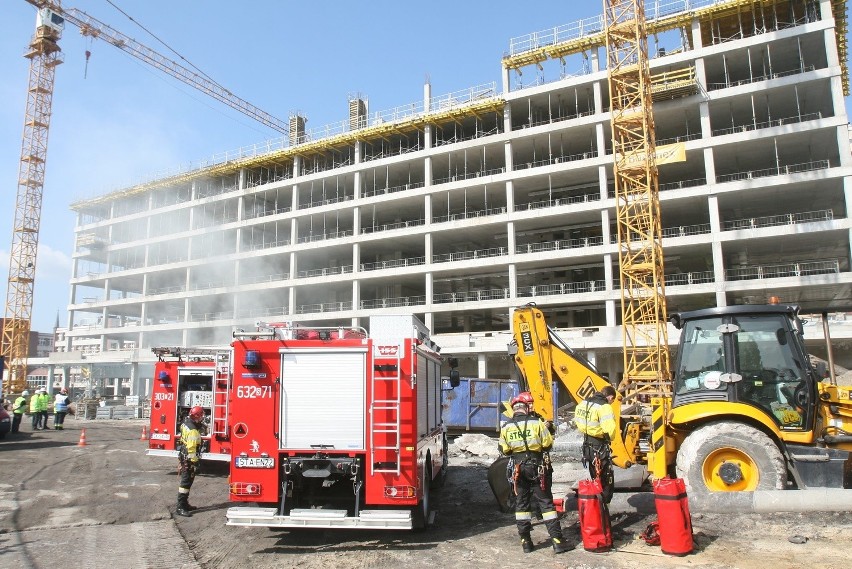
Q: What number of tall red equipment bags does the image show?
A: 2